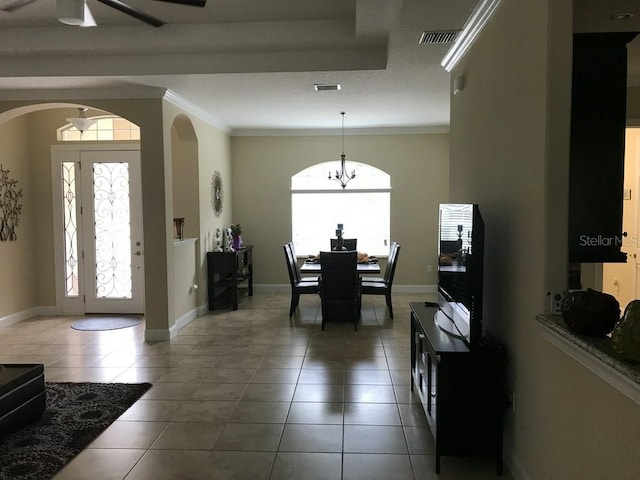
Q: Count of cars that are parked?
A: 0